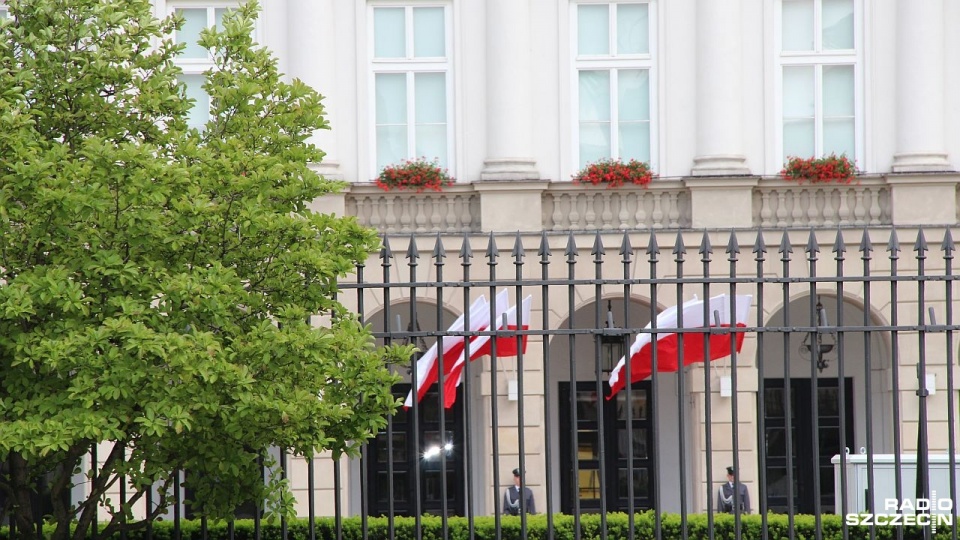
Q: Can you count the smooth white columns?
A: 4